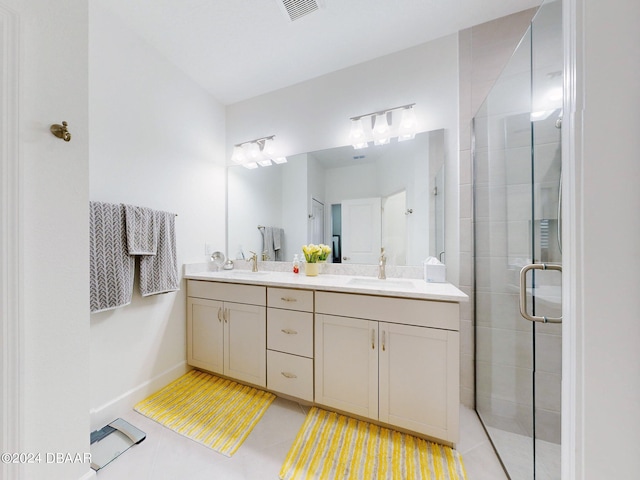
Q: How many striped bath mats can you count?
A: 2